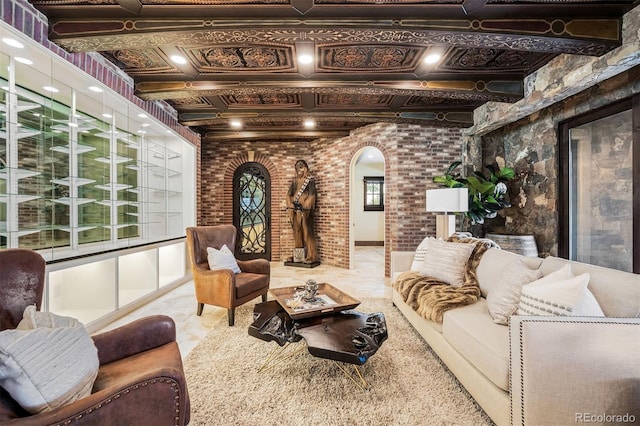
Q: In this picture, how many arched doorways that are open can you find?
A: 1